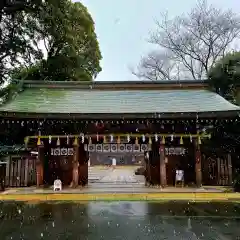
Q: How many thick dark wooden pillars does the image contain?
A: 4